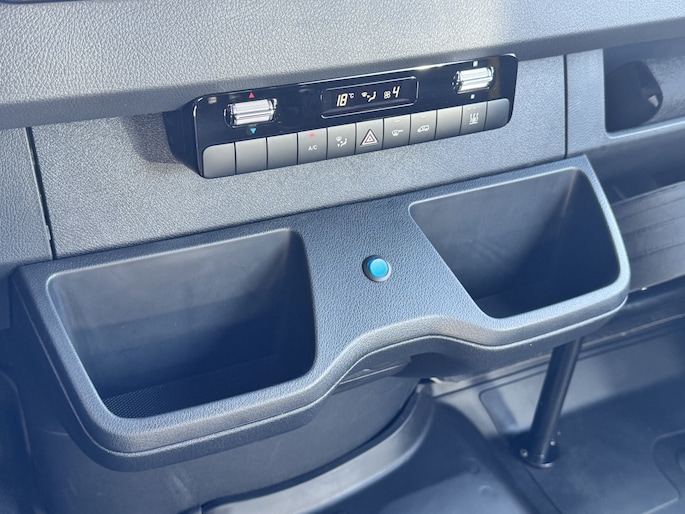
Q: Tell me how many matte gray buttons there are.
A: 11